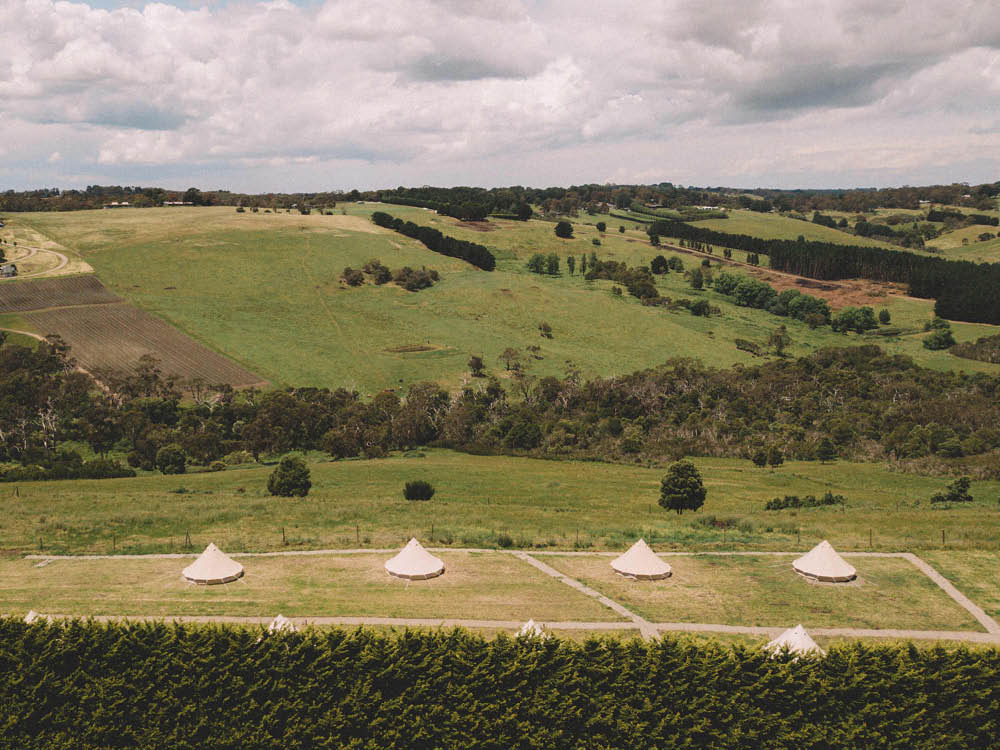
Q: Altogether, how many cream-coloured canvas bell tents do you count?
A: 8